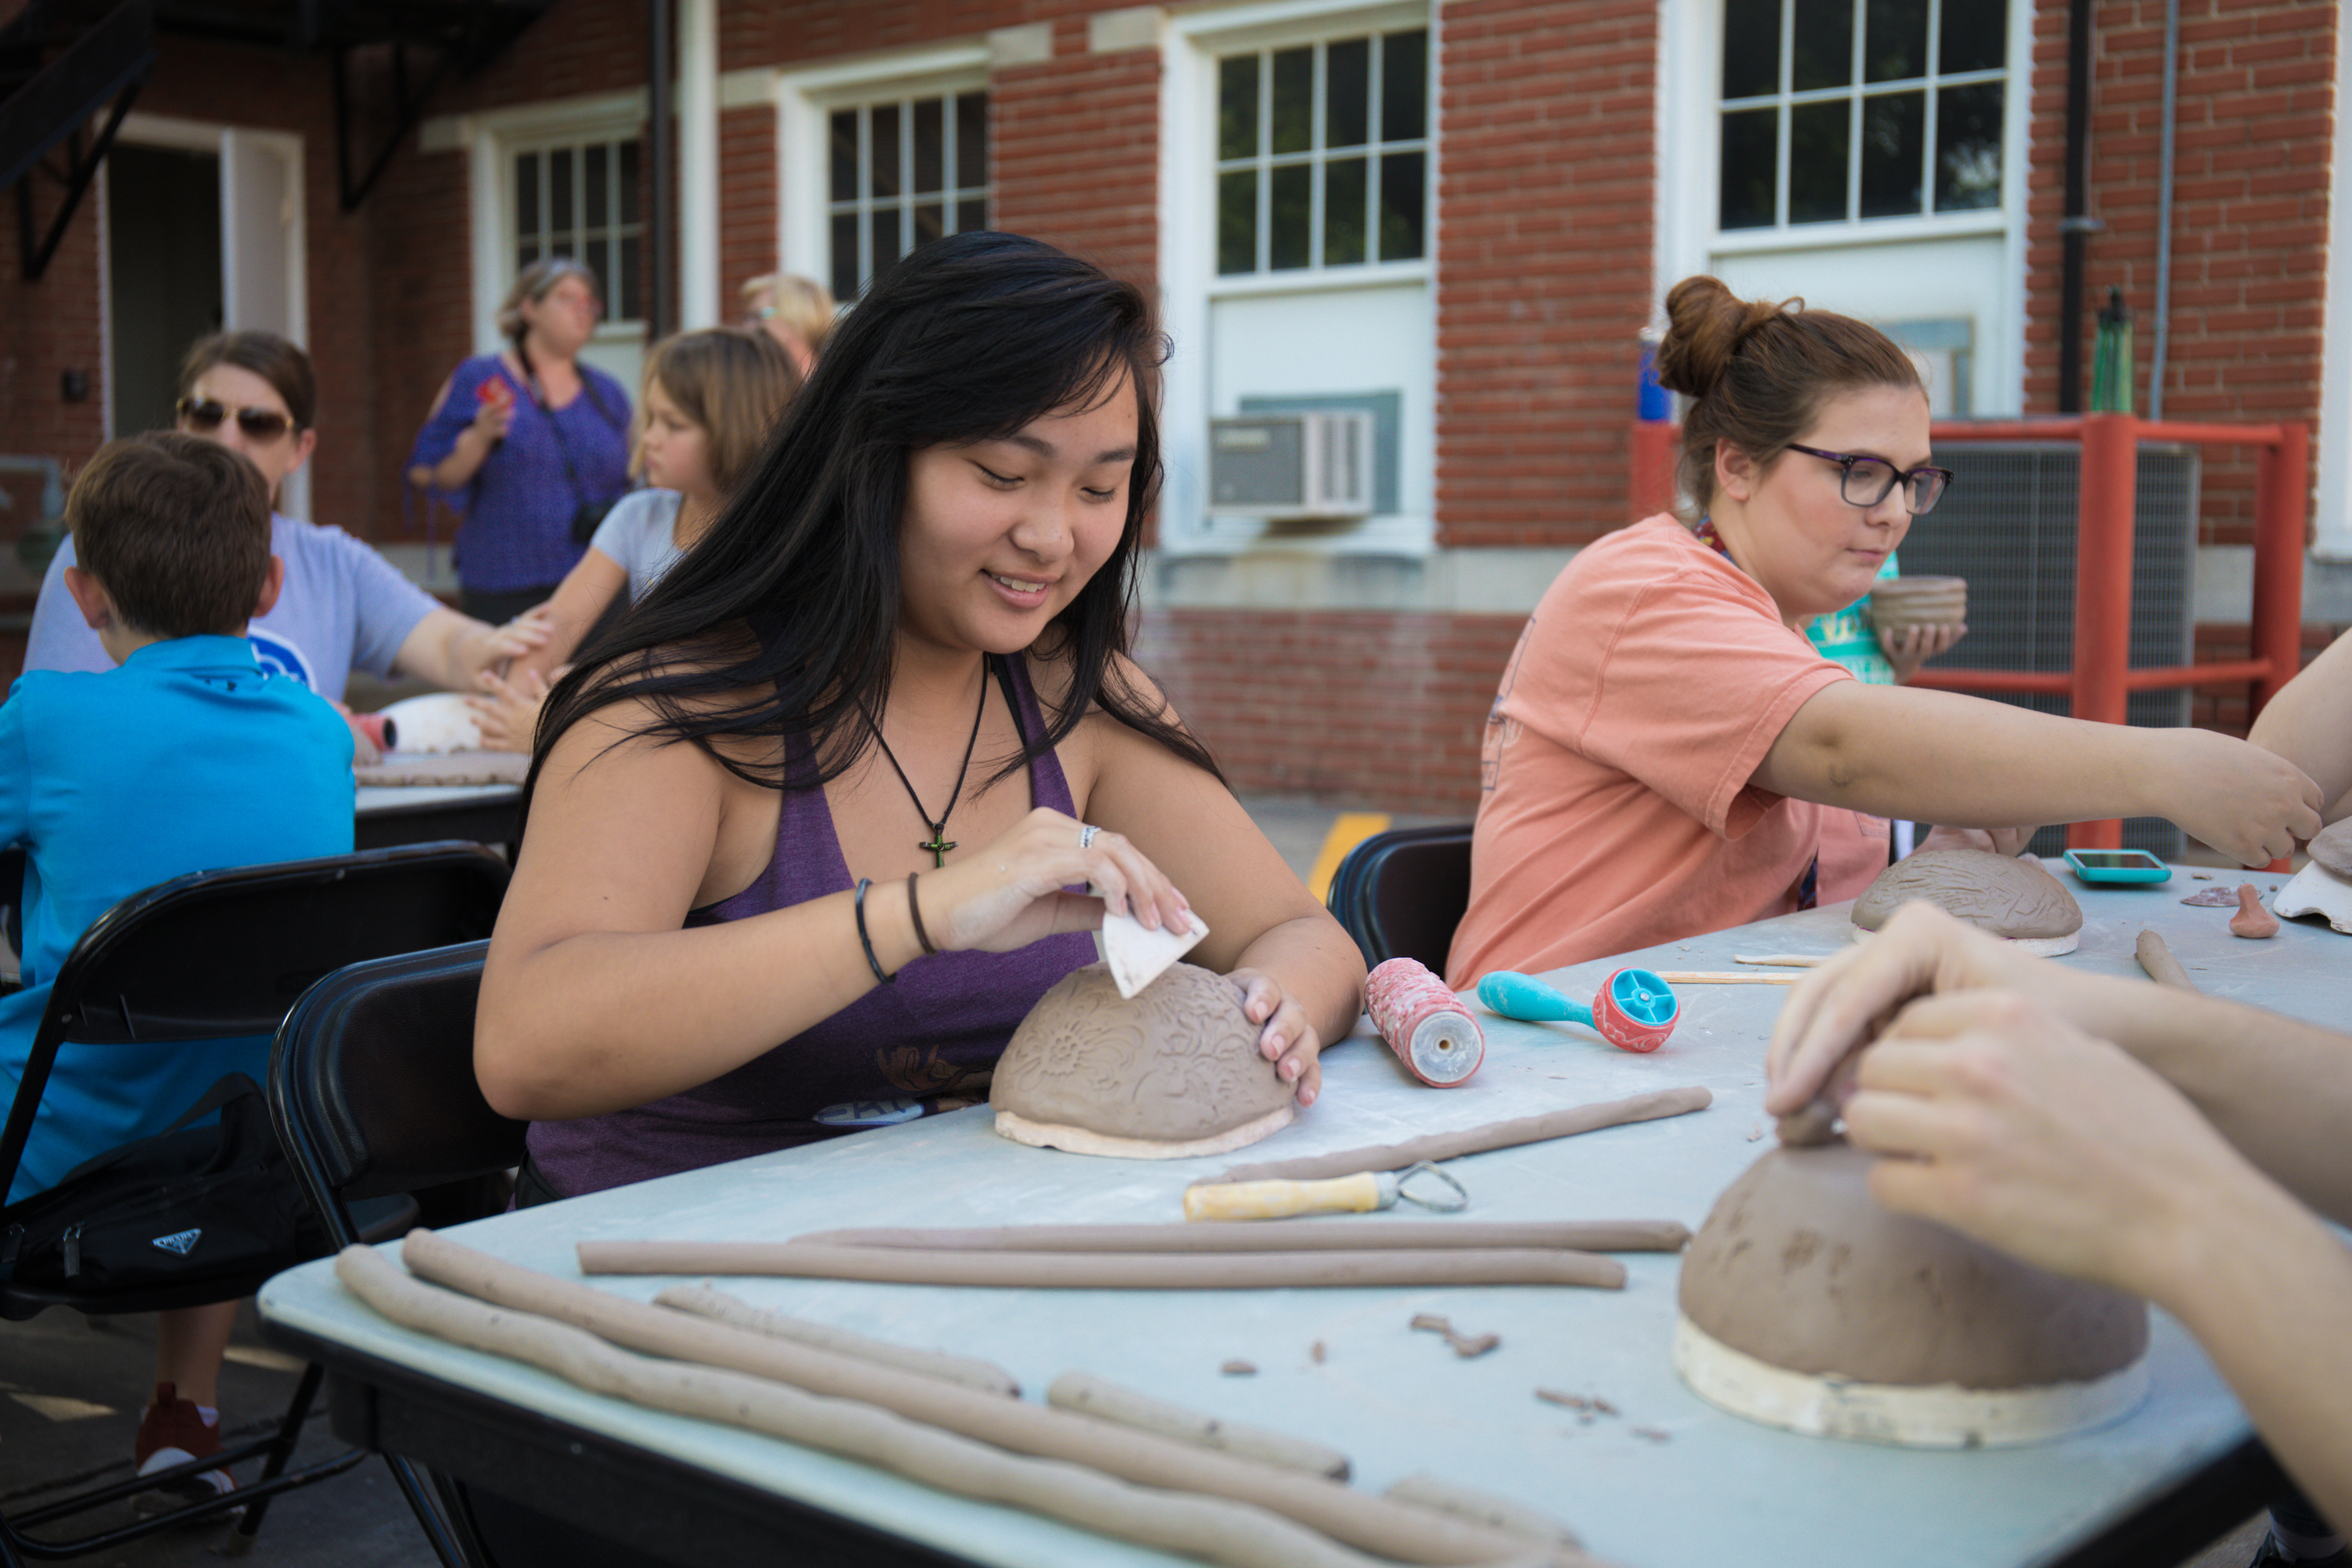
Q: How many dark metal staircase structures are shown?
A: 1